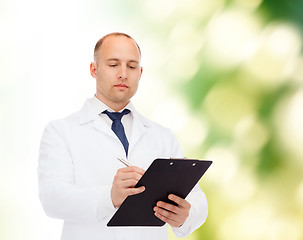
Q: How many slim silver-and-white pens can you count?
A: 1